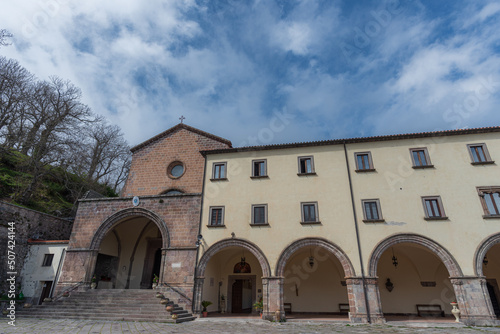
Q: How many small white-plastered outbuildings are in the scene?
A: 1